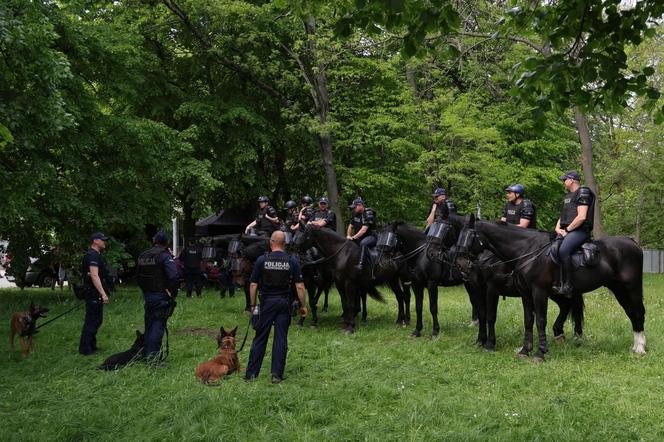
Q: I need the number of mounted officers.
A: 8